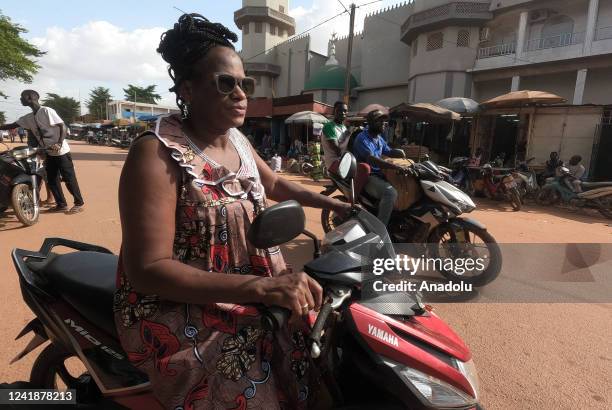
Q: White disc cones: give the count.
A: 0